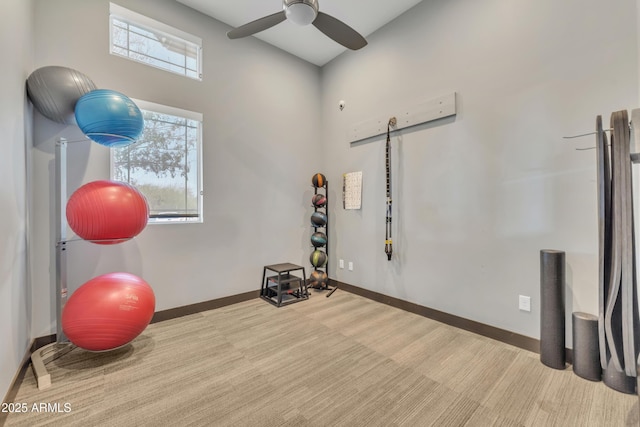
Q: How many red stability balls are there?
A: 2